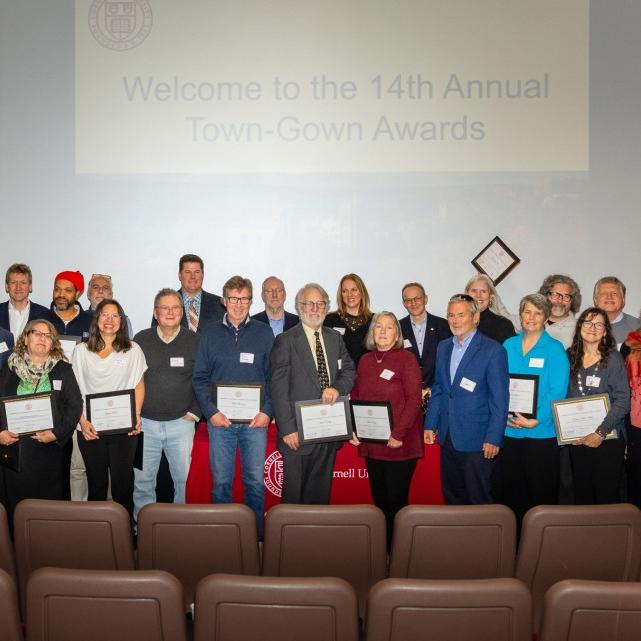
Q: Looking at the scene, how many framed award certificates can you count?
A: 9